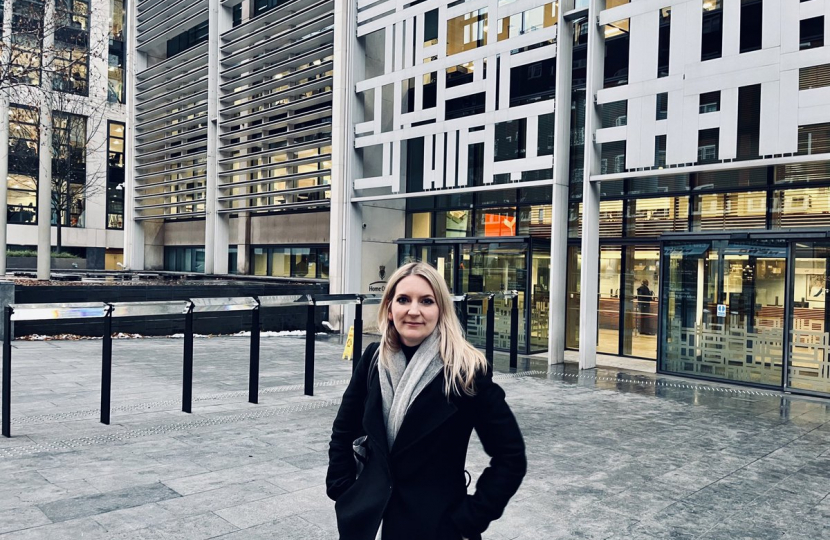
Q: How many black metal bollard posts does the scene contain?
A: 9